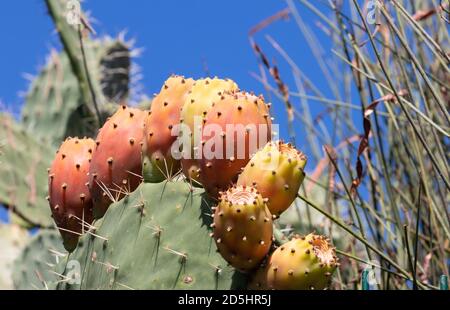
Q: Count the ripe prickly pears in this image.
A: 8